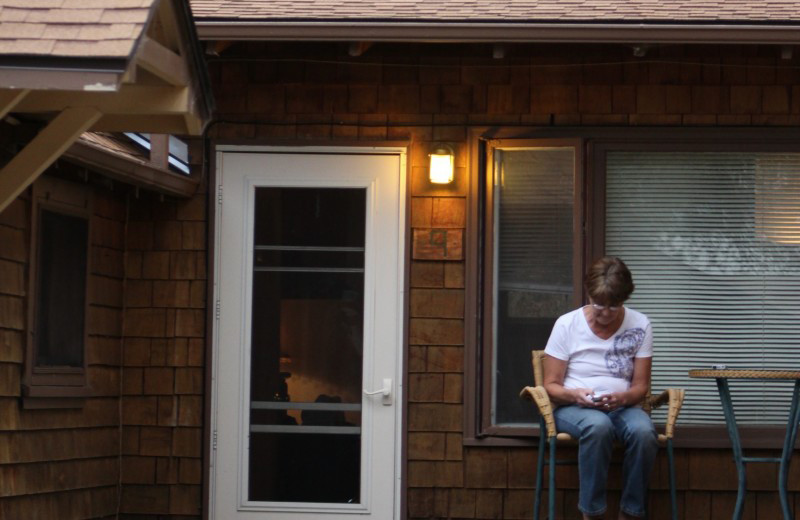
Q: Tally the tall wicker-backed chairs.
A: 1